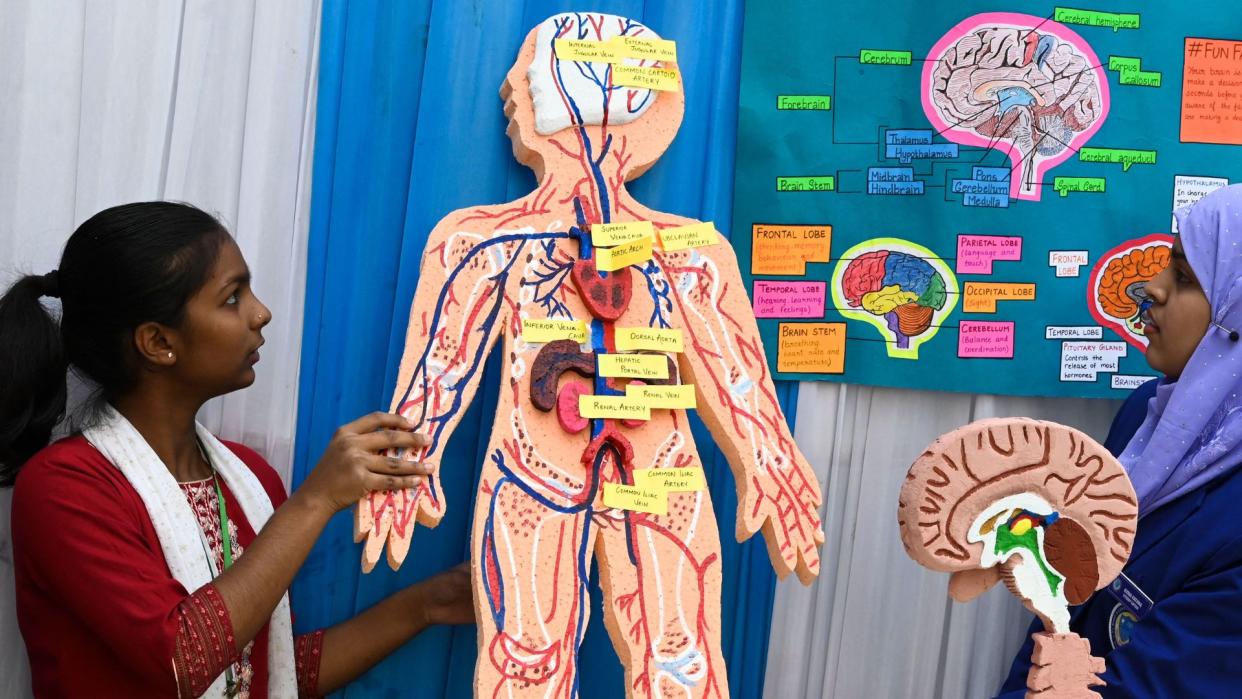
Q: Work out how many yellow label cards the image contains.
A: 13